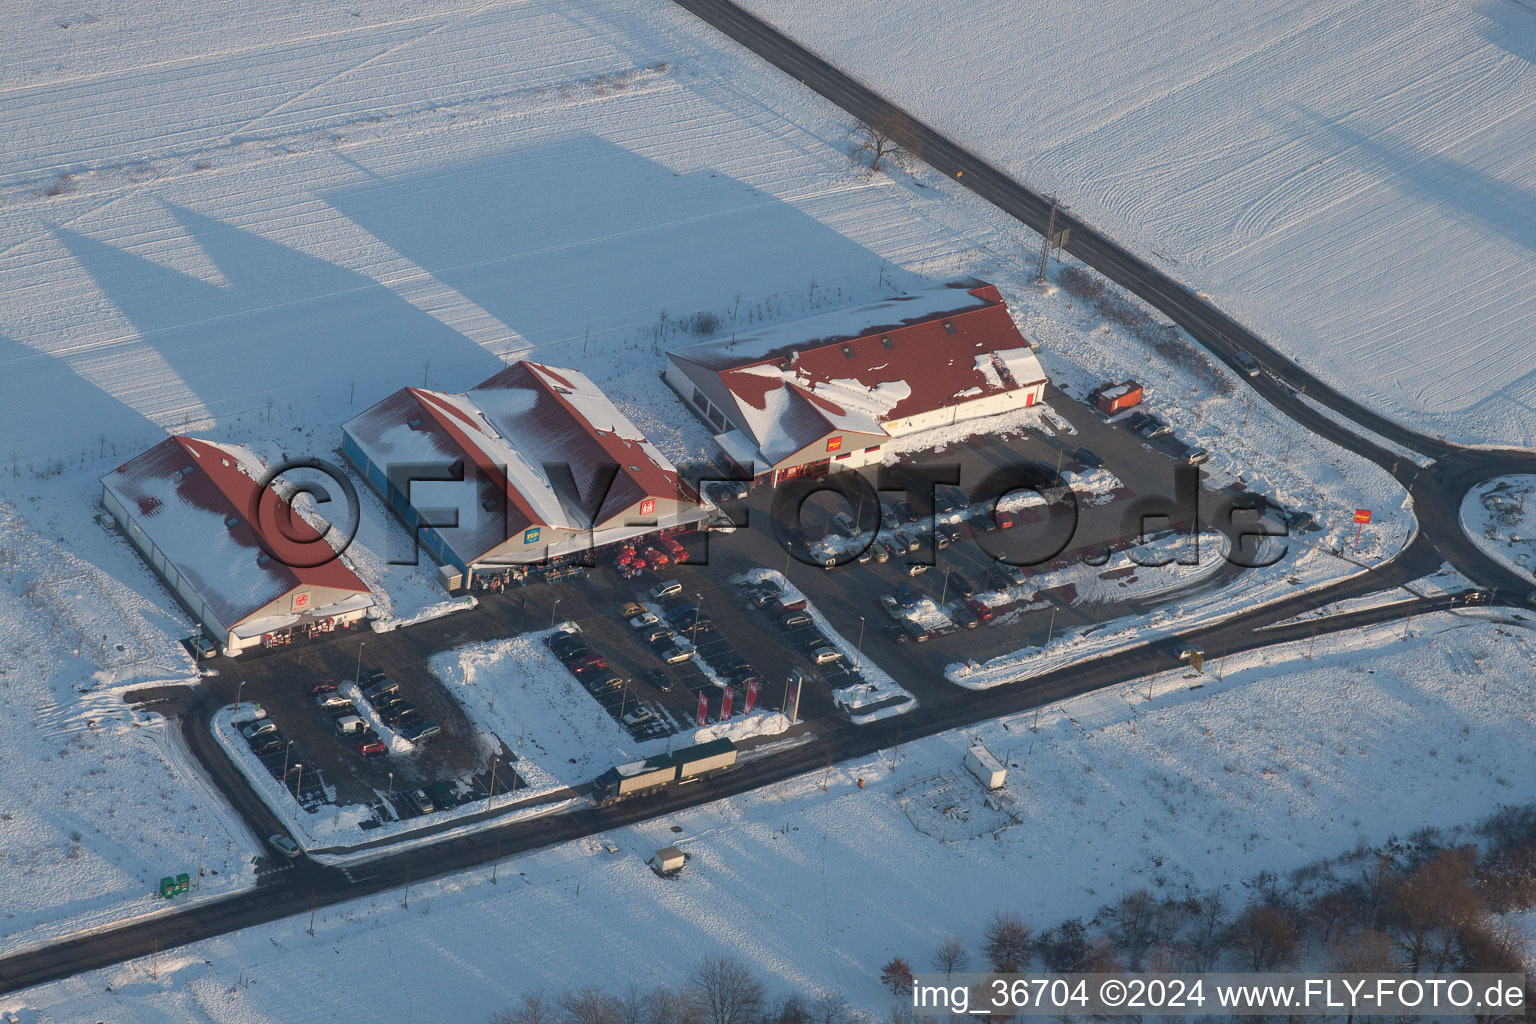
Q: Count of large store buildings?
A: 3